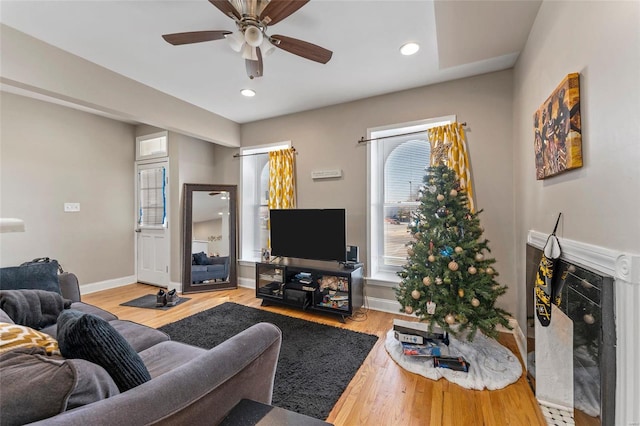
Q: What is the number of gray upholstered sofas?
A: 1